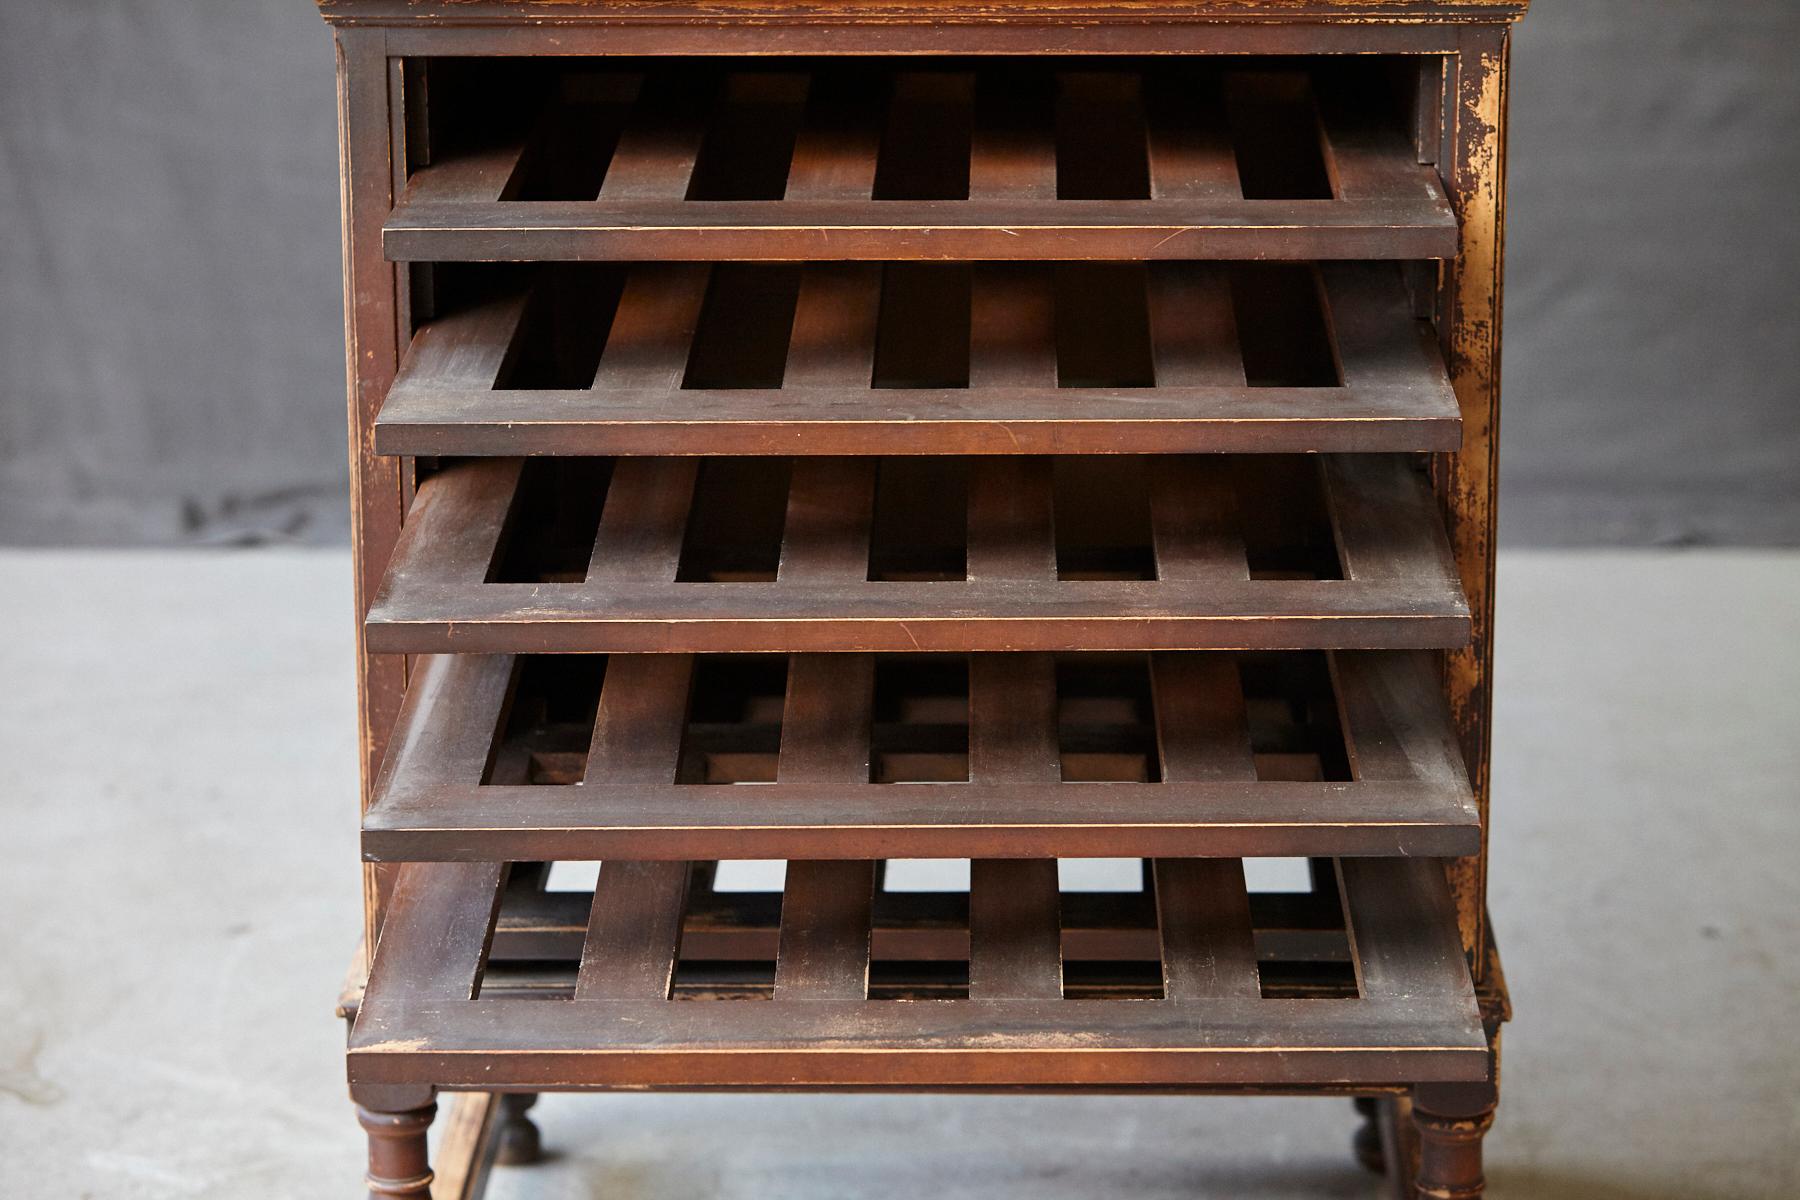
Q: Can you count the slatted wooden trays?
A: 5